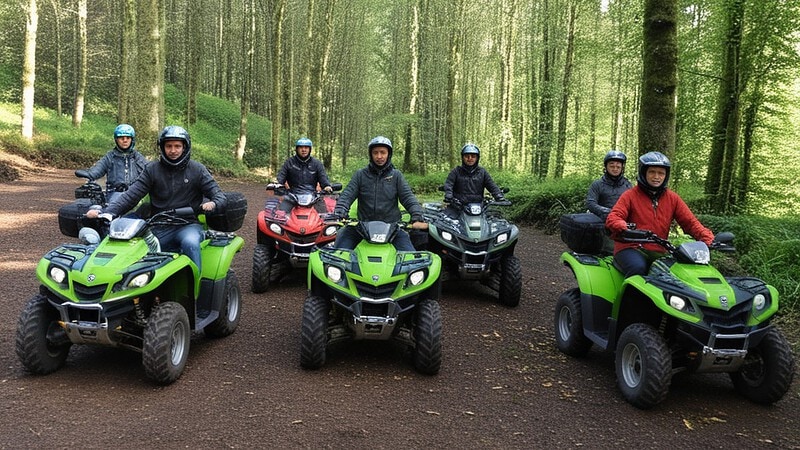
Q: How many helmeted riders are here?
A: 7